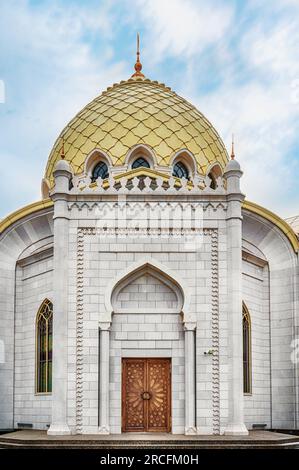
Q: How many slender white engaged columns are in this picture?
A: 4